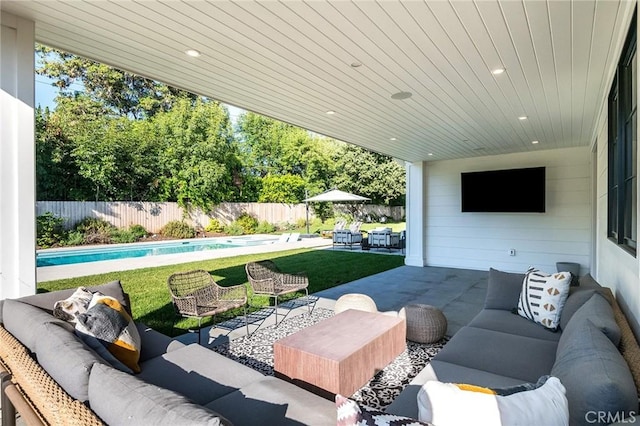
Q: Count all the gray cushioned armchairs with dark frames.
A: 2